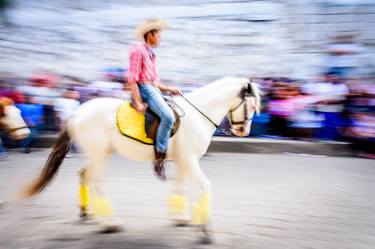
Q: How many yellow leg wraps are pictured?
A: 4